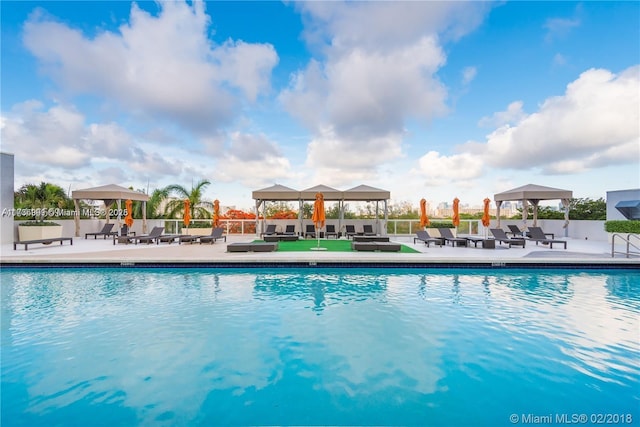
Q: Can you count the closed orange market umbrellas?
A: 7